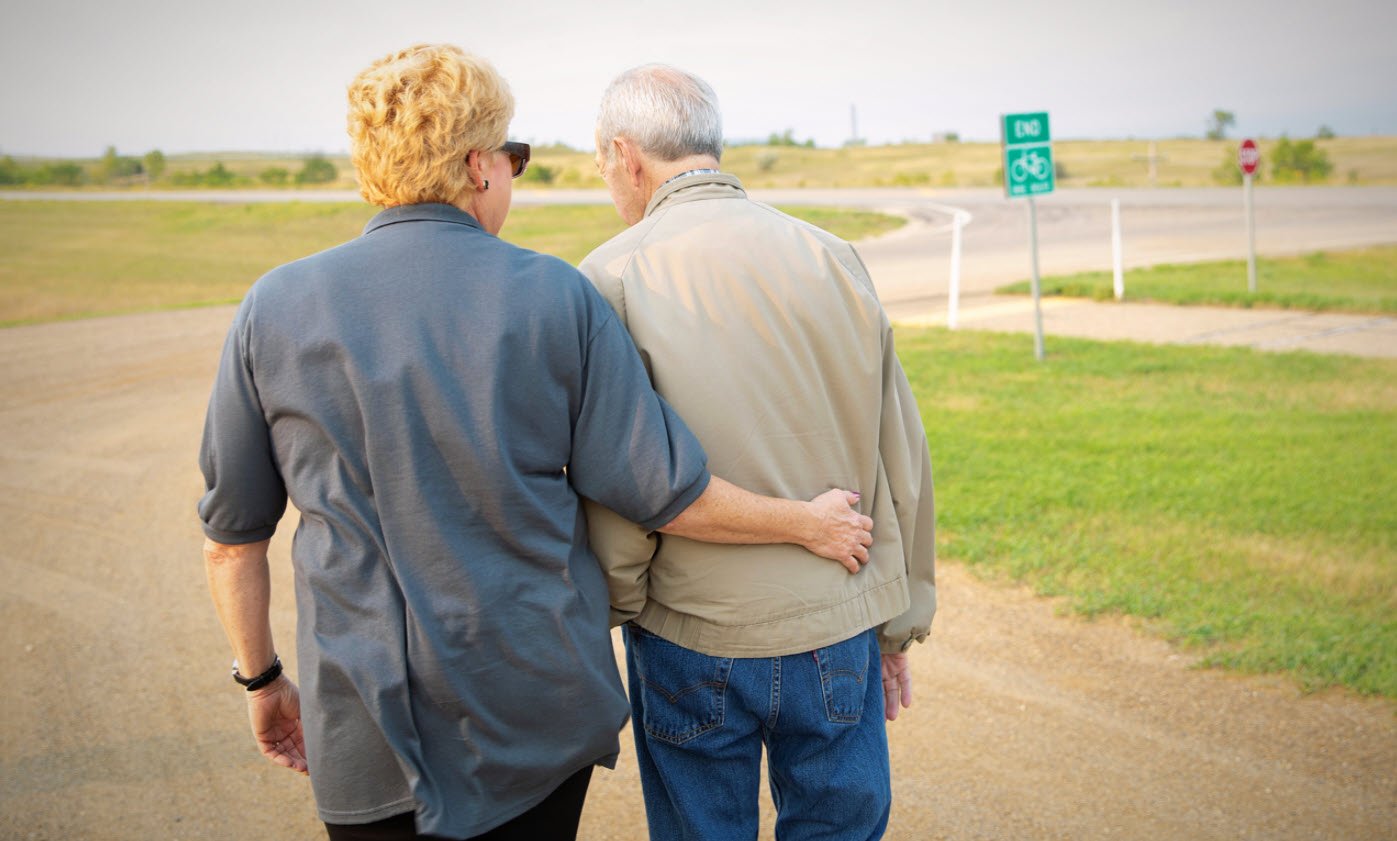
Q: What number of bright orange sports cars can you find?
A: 0